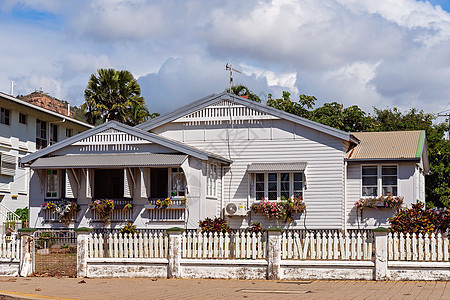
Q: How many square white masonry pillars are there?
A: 5